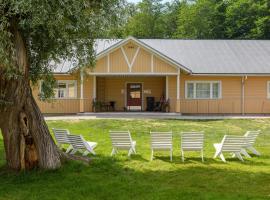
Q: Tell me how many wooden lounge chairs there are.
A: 7